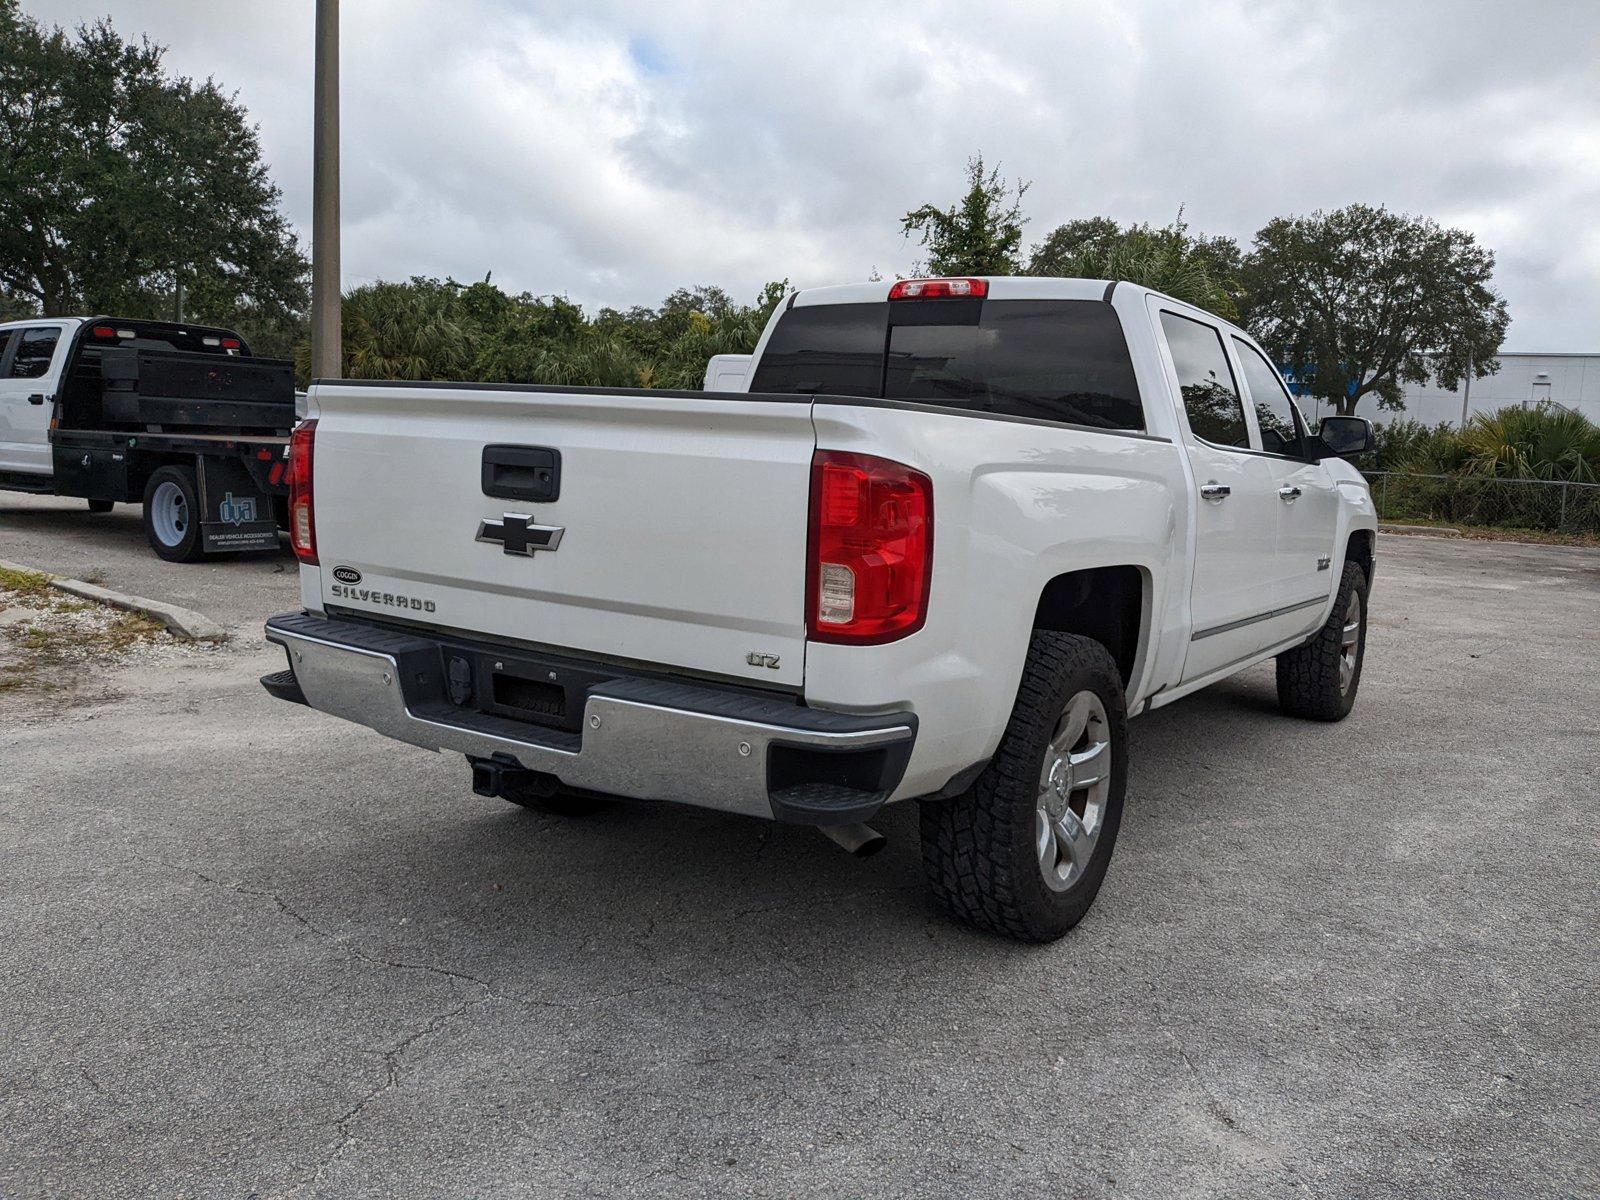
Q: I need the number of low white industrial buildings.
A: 1